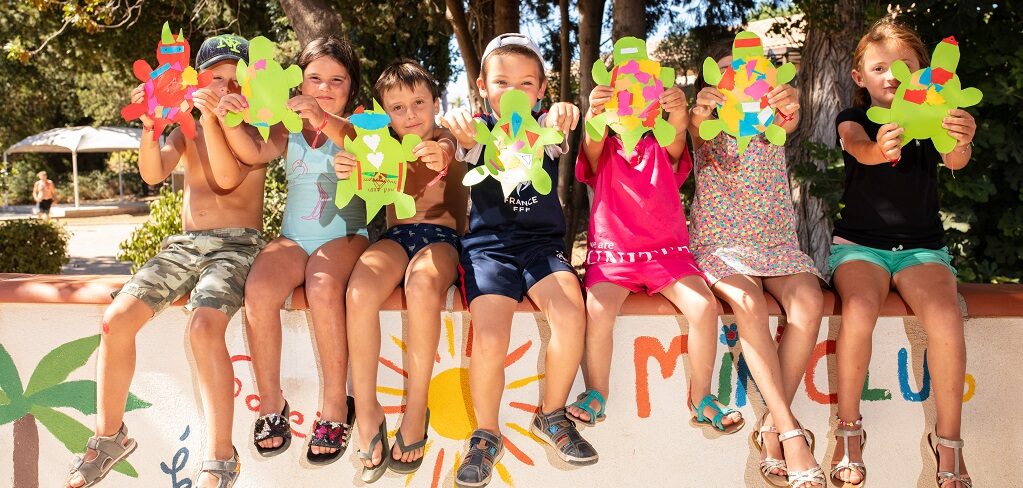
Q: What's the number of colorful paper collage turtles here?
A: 7